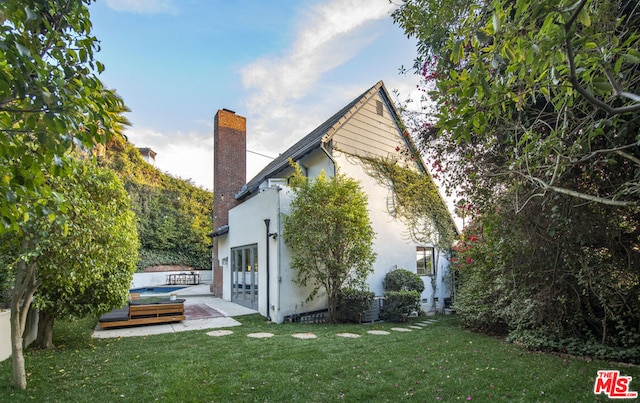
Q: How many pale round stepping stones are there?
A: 10